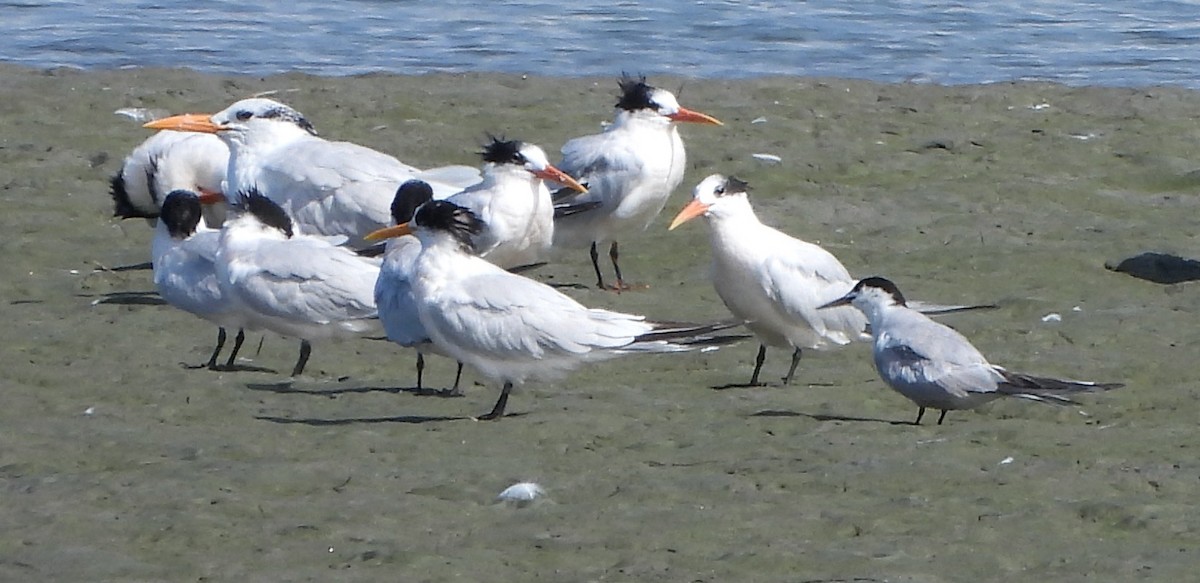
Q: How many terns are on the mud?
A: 10